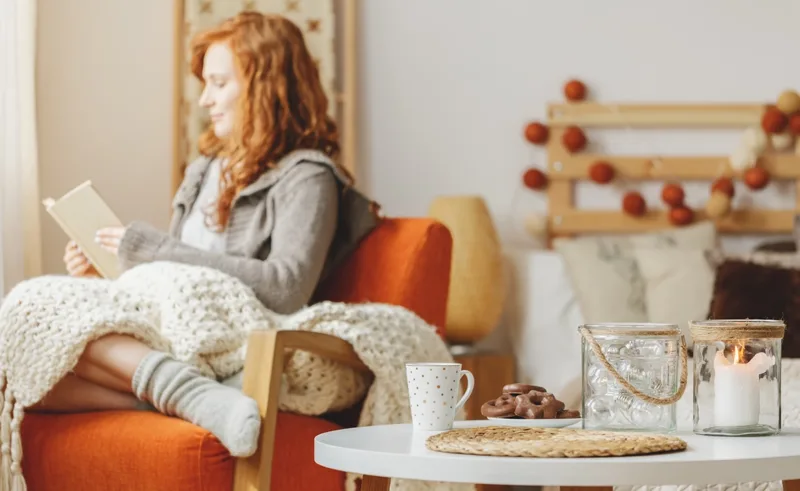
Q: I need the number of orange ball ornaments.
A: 12